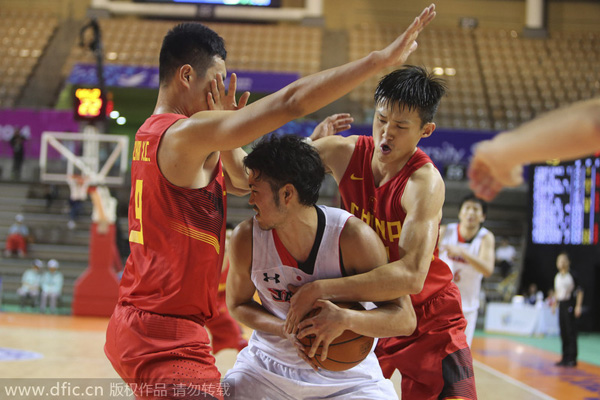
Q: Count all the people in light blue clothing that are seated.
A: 2